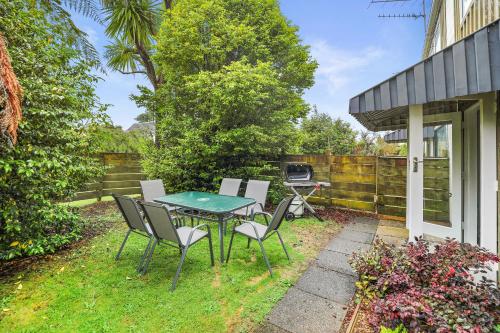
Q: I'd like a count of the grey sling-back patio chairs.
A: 6